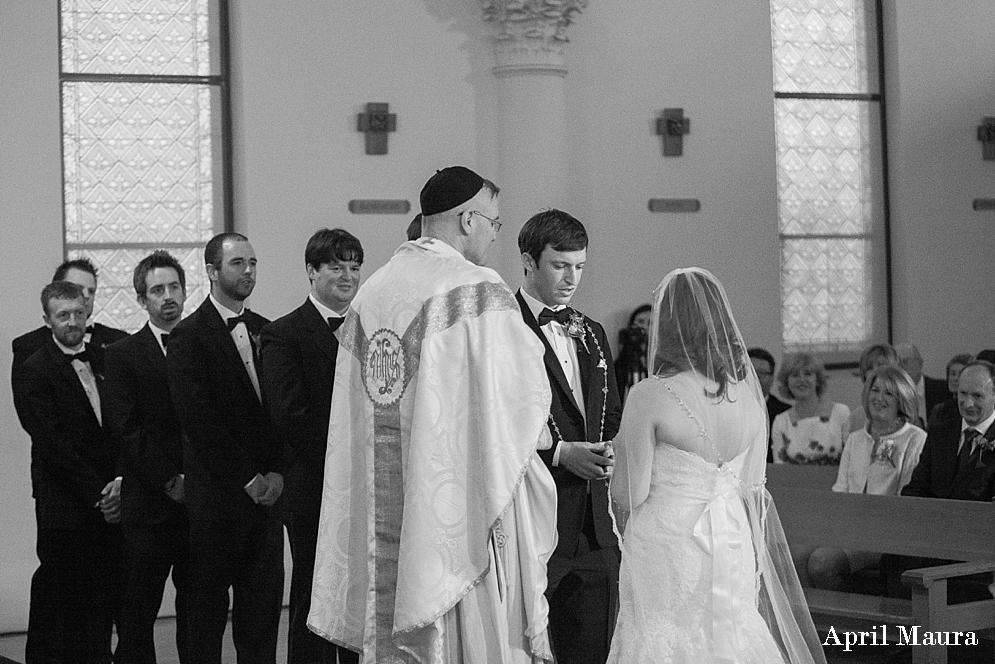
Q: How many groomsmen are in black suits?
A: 5